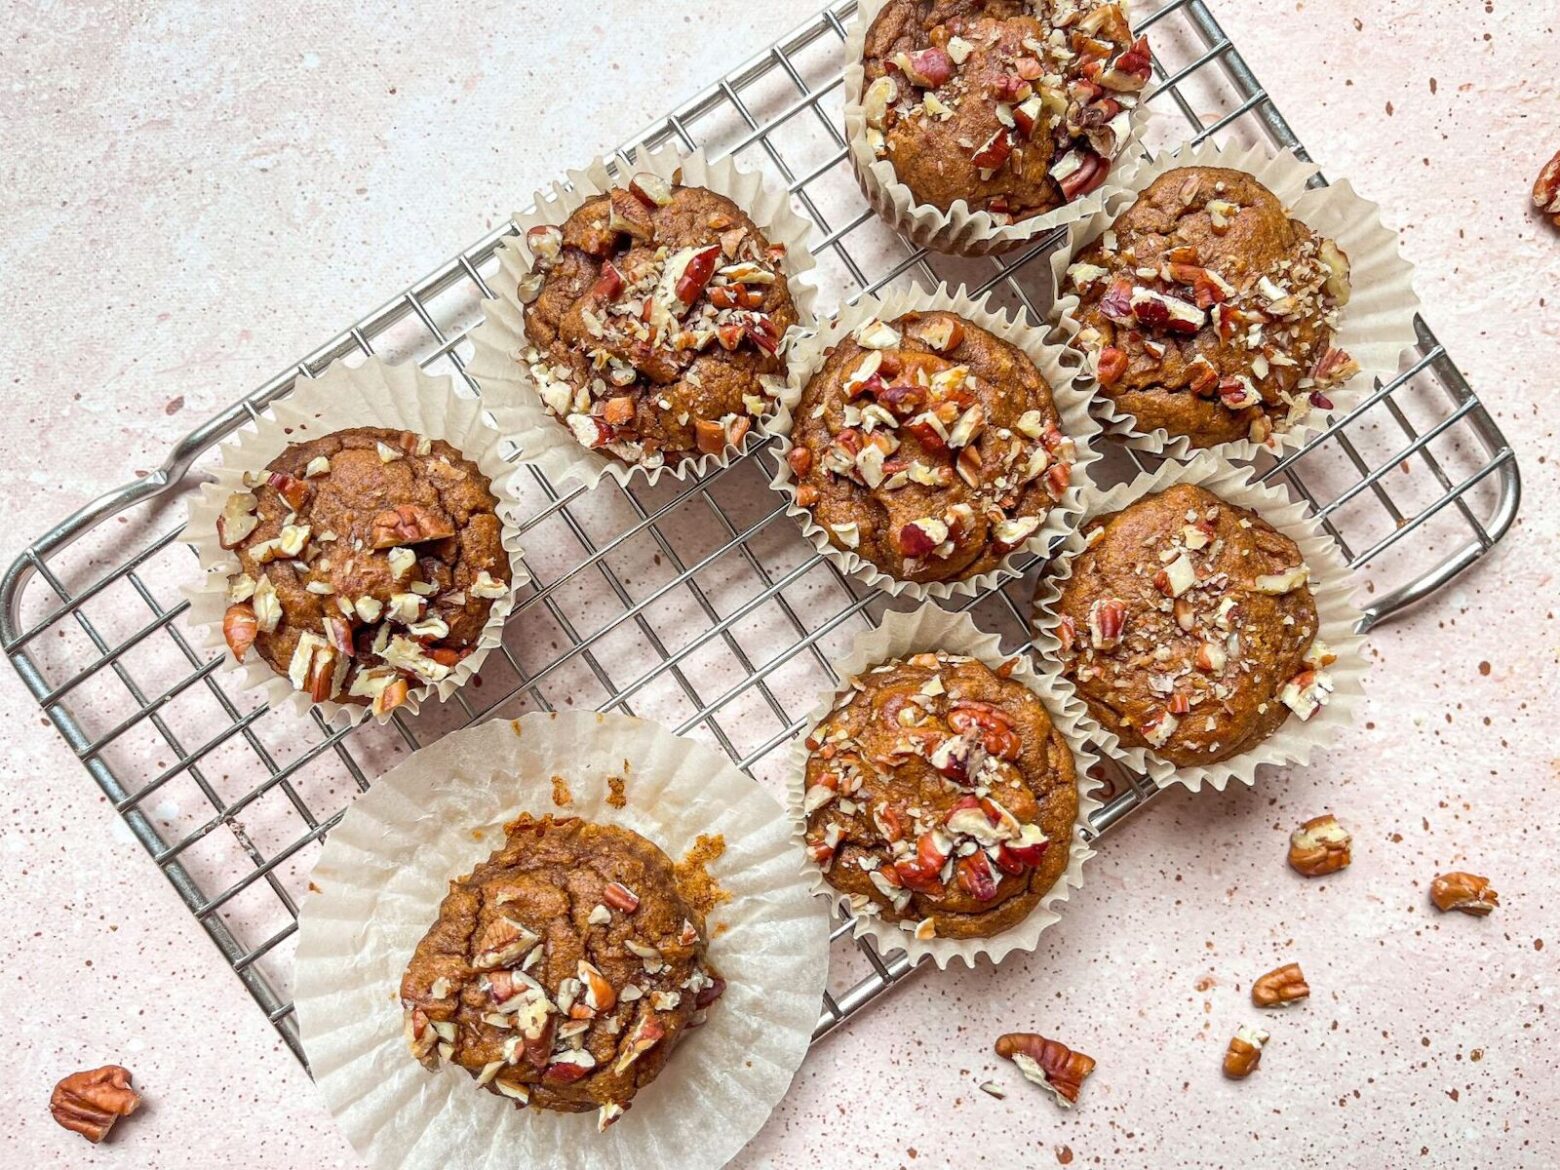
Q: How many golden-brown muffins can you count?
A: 8